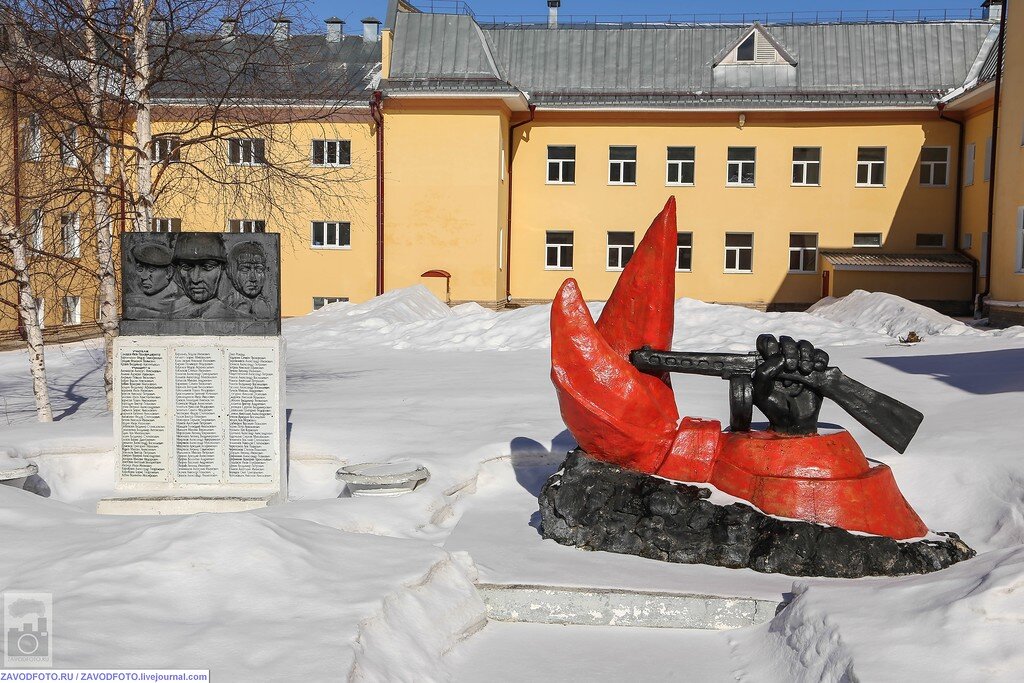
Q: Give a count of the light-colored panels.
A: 3